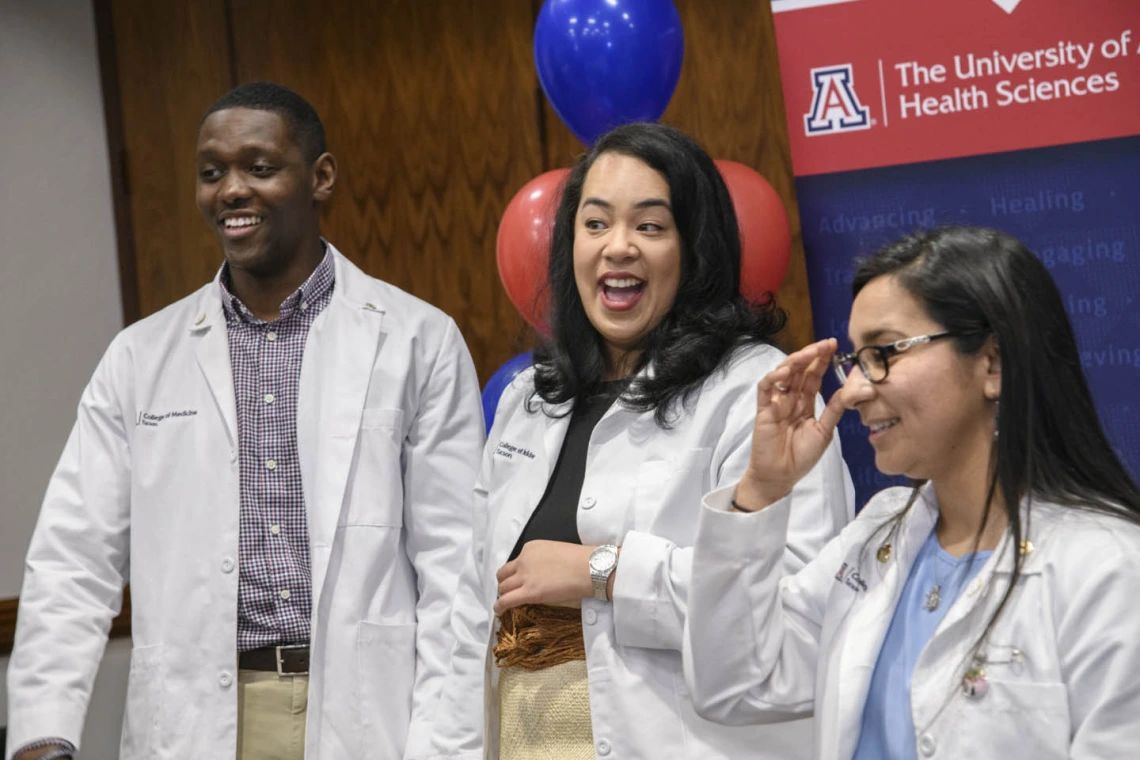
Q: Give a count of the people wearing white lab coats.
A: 3